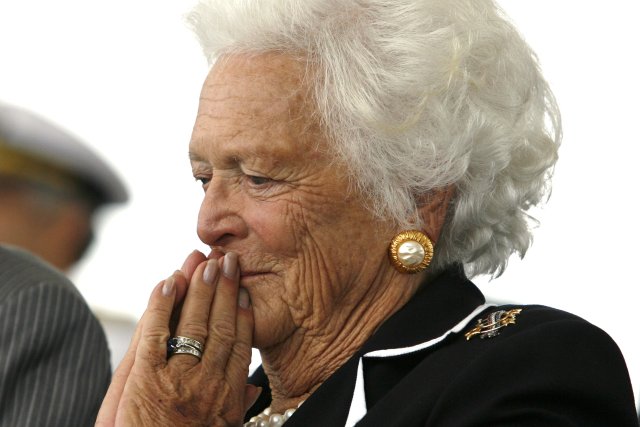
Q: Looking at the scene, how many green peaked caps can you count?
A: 0